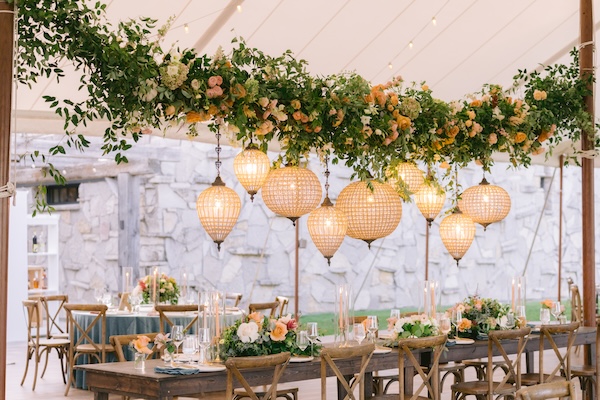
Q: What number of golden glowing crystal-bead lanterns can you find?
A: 9